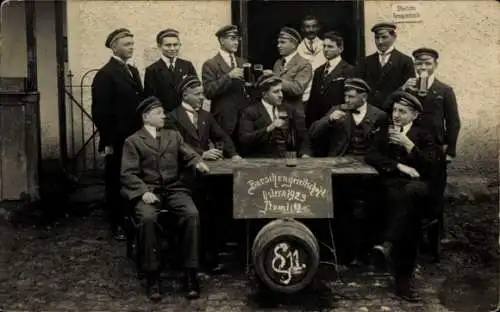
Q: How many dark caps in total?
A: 11